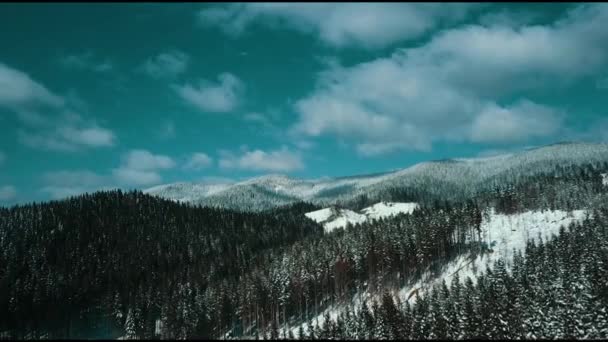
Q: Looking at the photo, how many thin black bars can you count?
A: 2